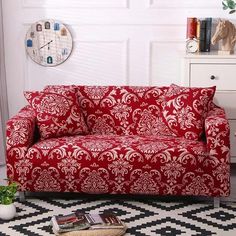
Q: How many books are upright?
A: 4